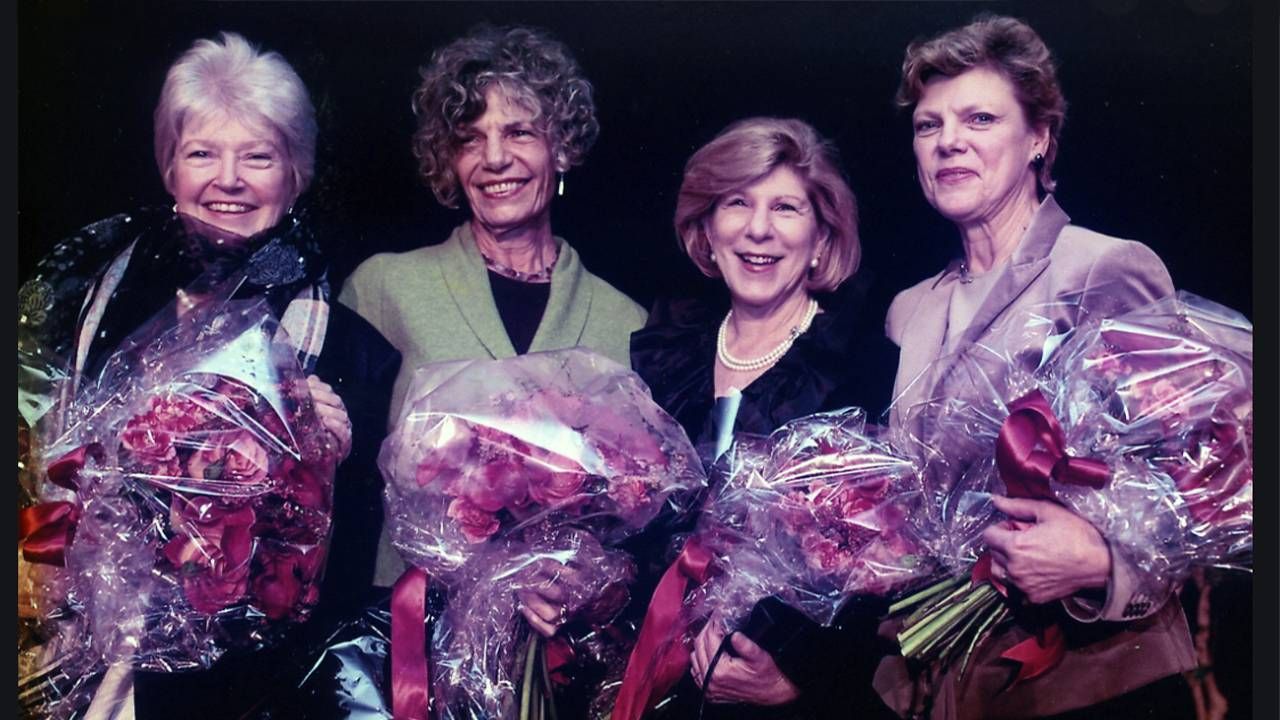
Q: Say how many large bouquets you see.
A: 4